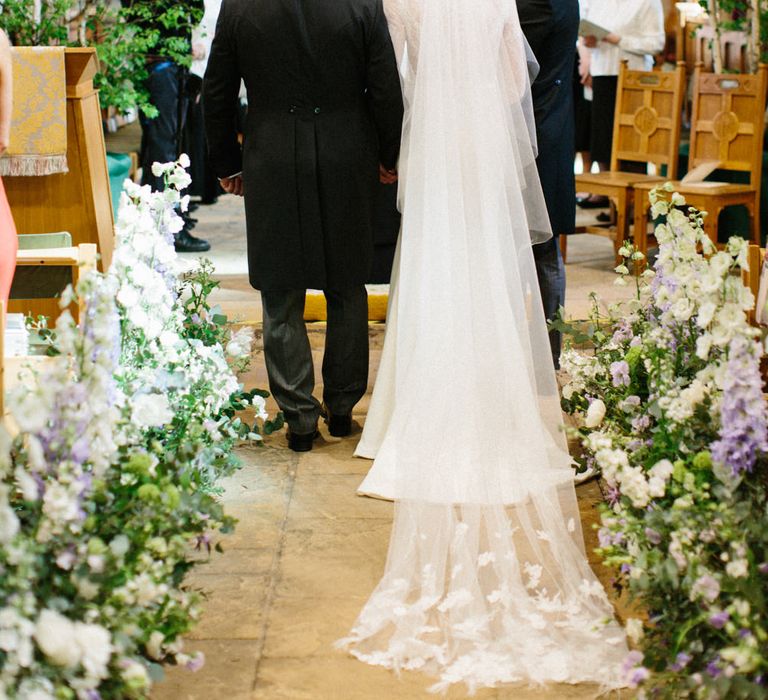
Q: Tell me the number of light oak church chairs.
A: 2